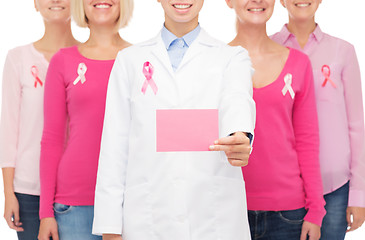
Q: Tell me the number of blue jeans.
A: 4